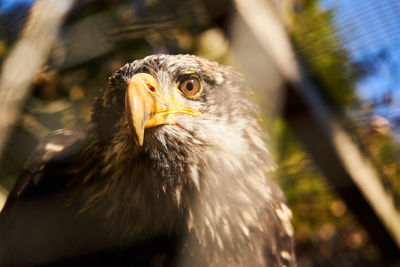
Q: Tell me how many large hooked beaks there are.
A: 1